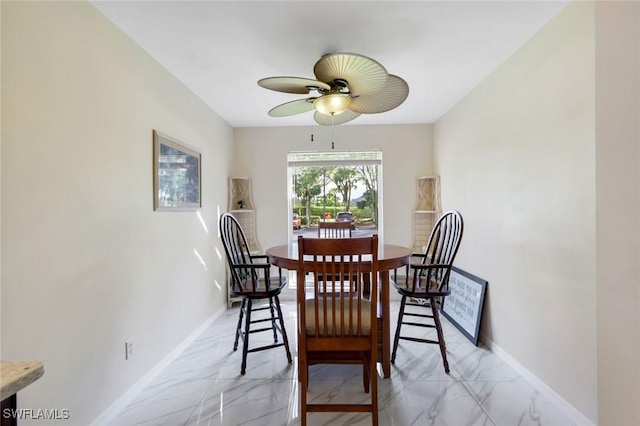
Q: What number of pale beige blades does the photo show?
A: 5